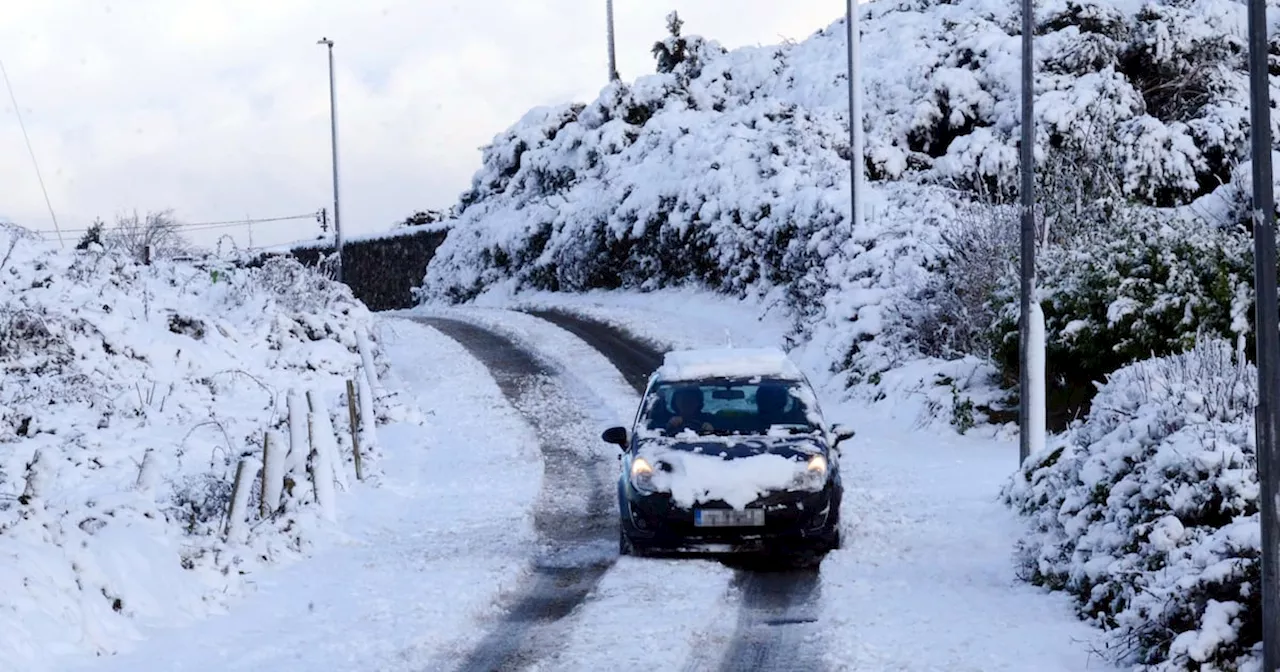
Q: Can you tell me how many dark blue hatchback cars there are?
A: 1